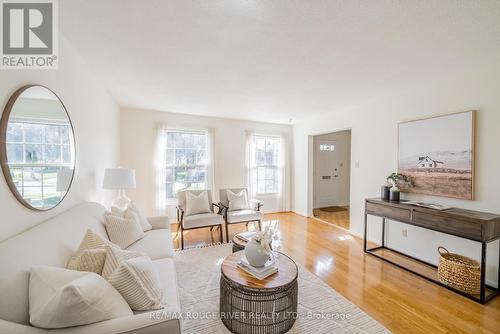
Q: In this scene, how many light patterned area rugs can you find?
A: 1